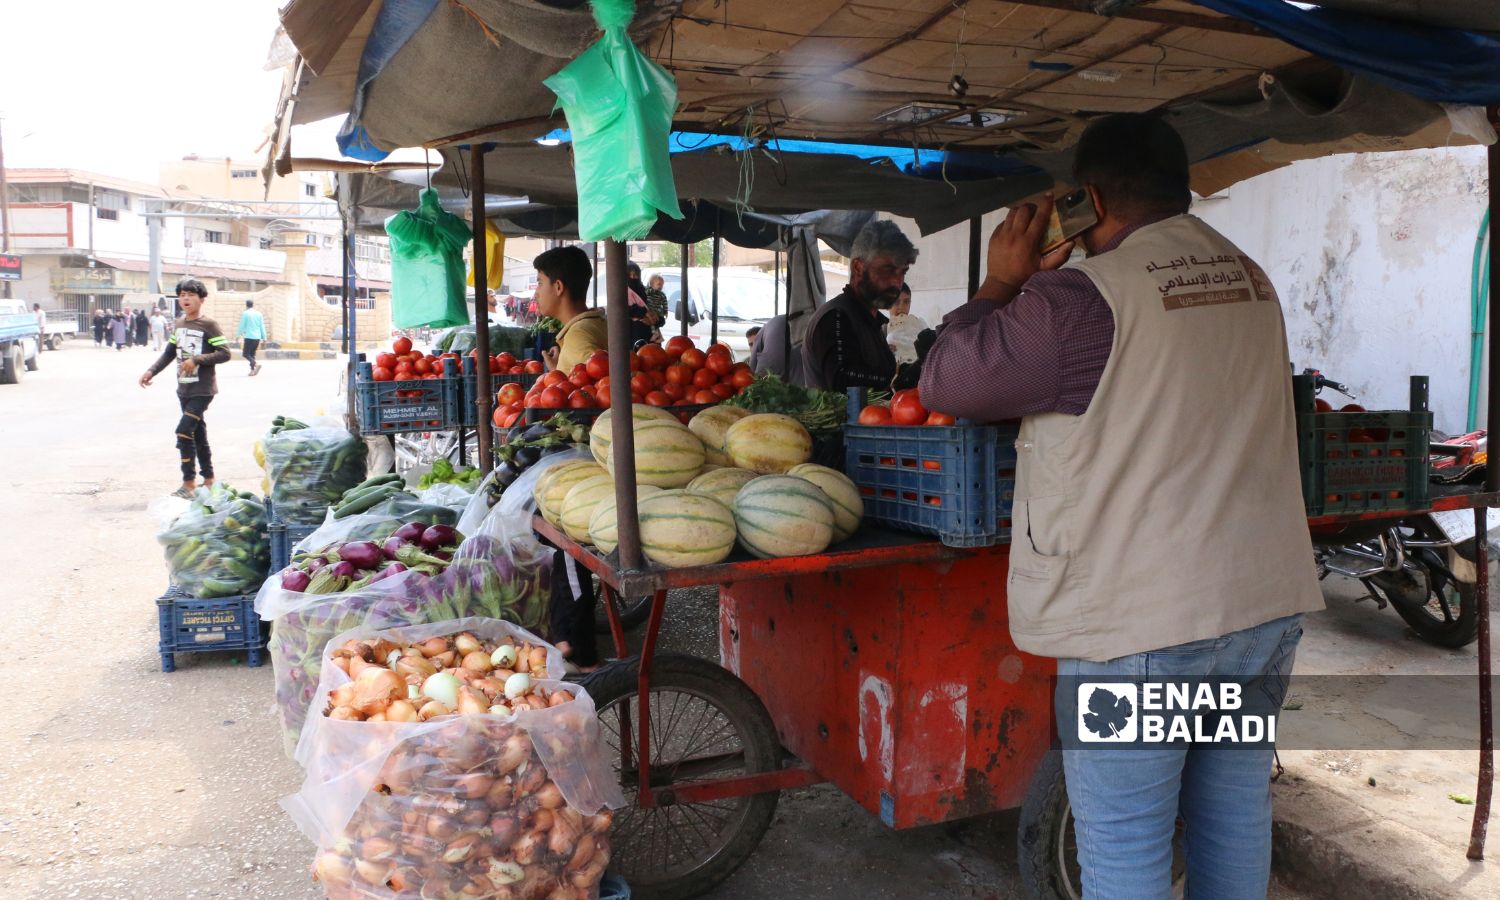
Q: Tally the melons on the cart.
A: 13